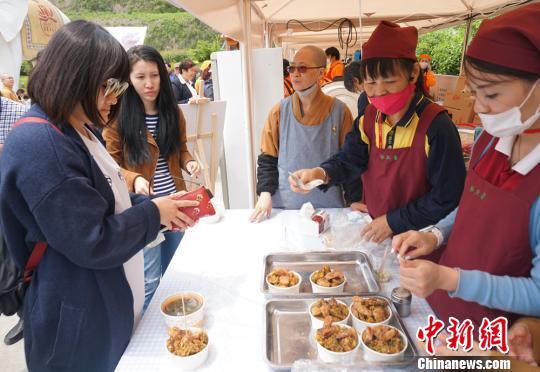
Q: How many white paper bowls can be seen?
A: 8